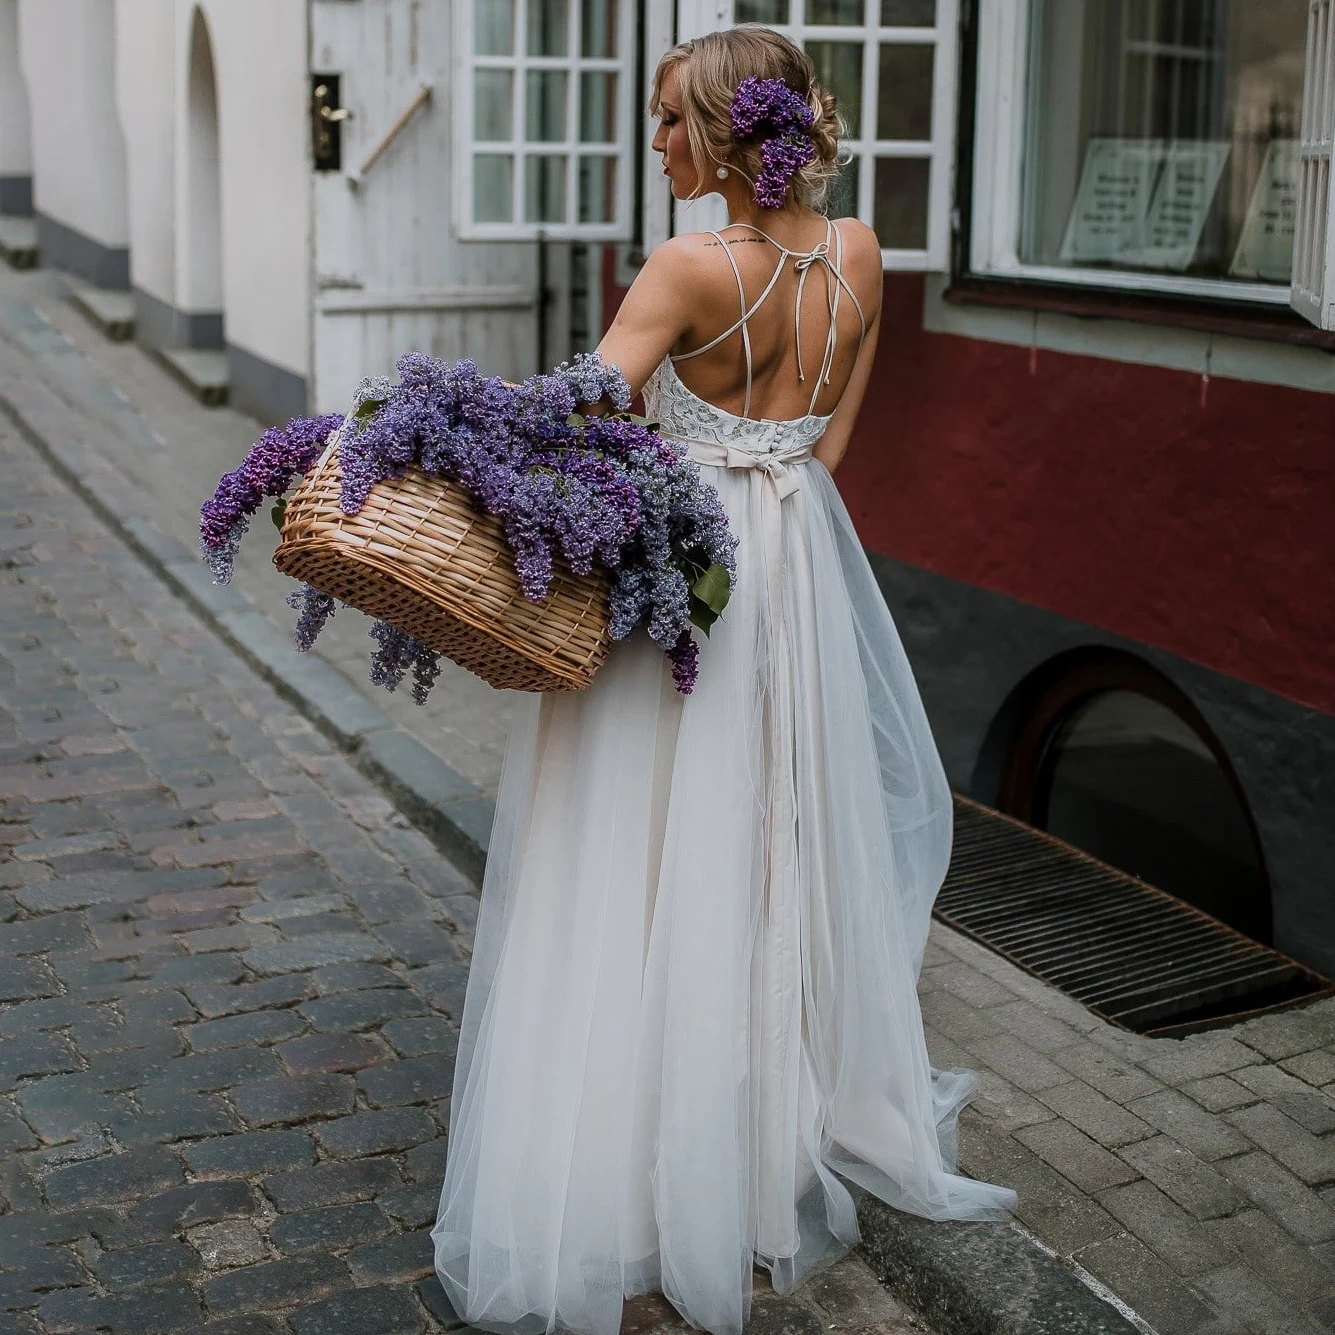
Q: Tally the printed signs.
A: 3